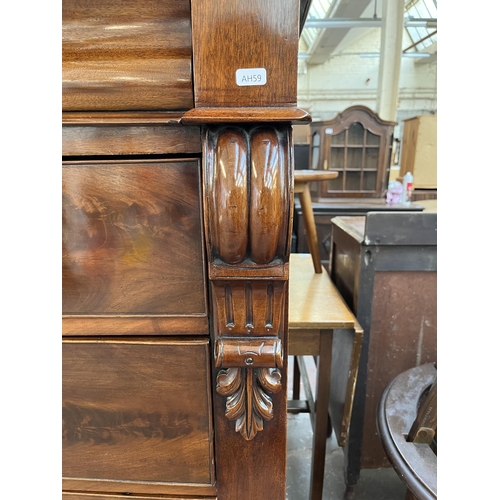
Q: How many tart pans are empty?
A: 0